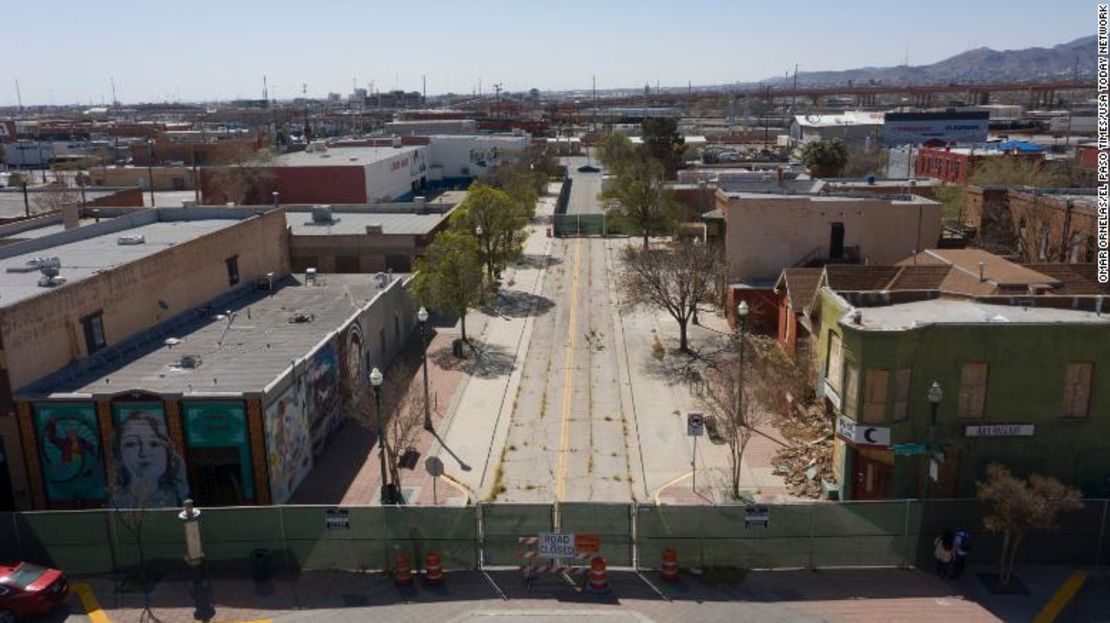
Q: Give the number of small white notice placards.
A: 2